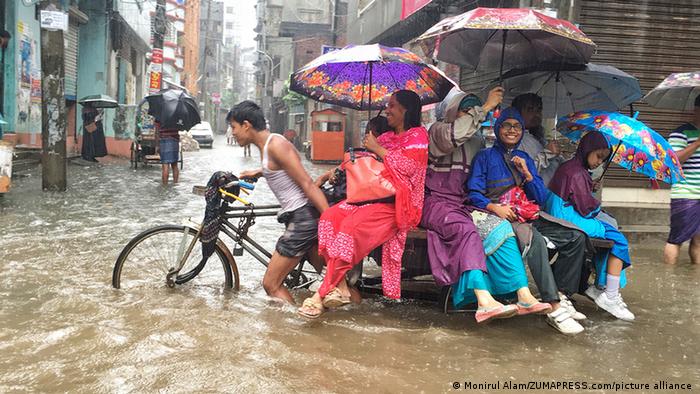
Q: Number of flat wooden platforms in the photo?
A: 1